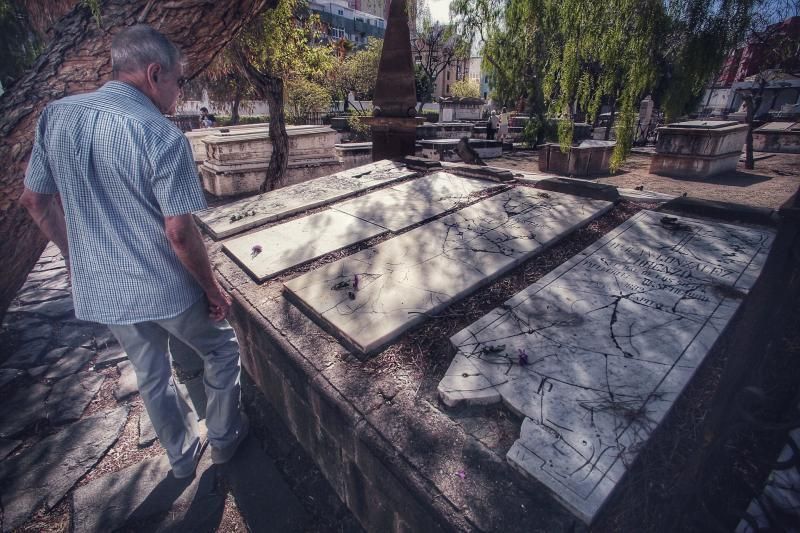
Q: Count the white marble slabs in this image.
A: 4